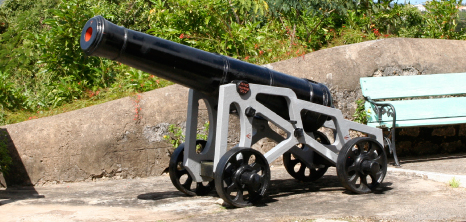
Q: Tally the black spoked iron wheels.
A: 4